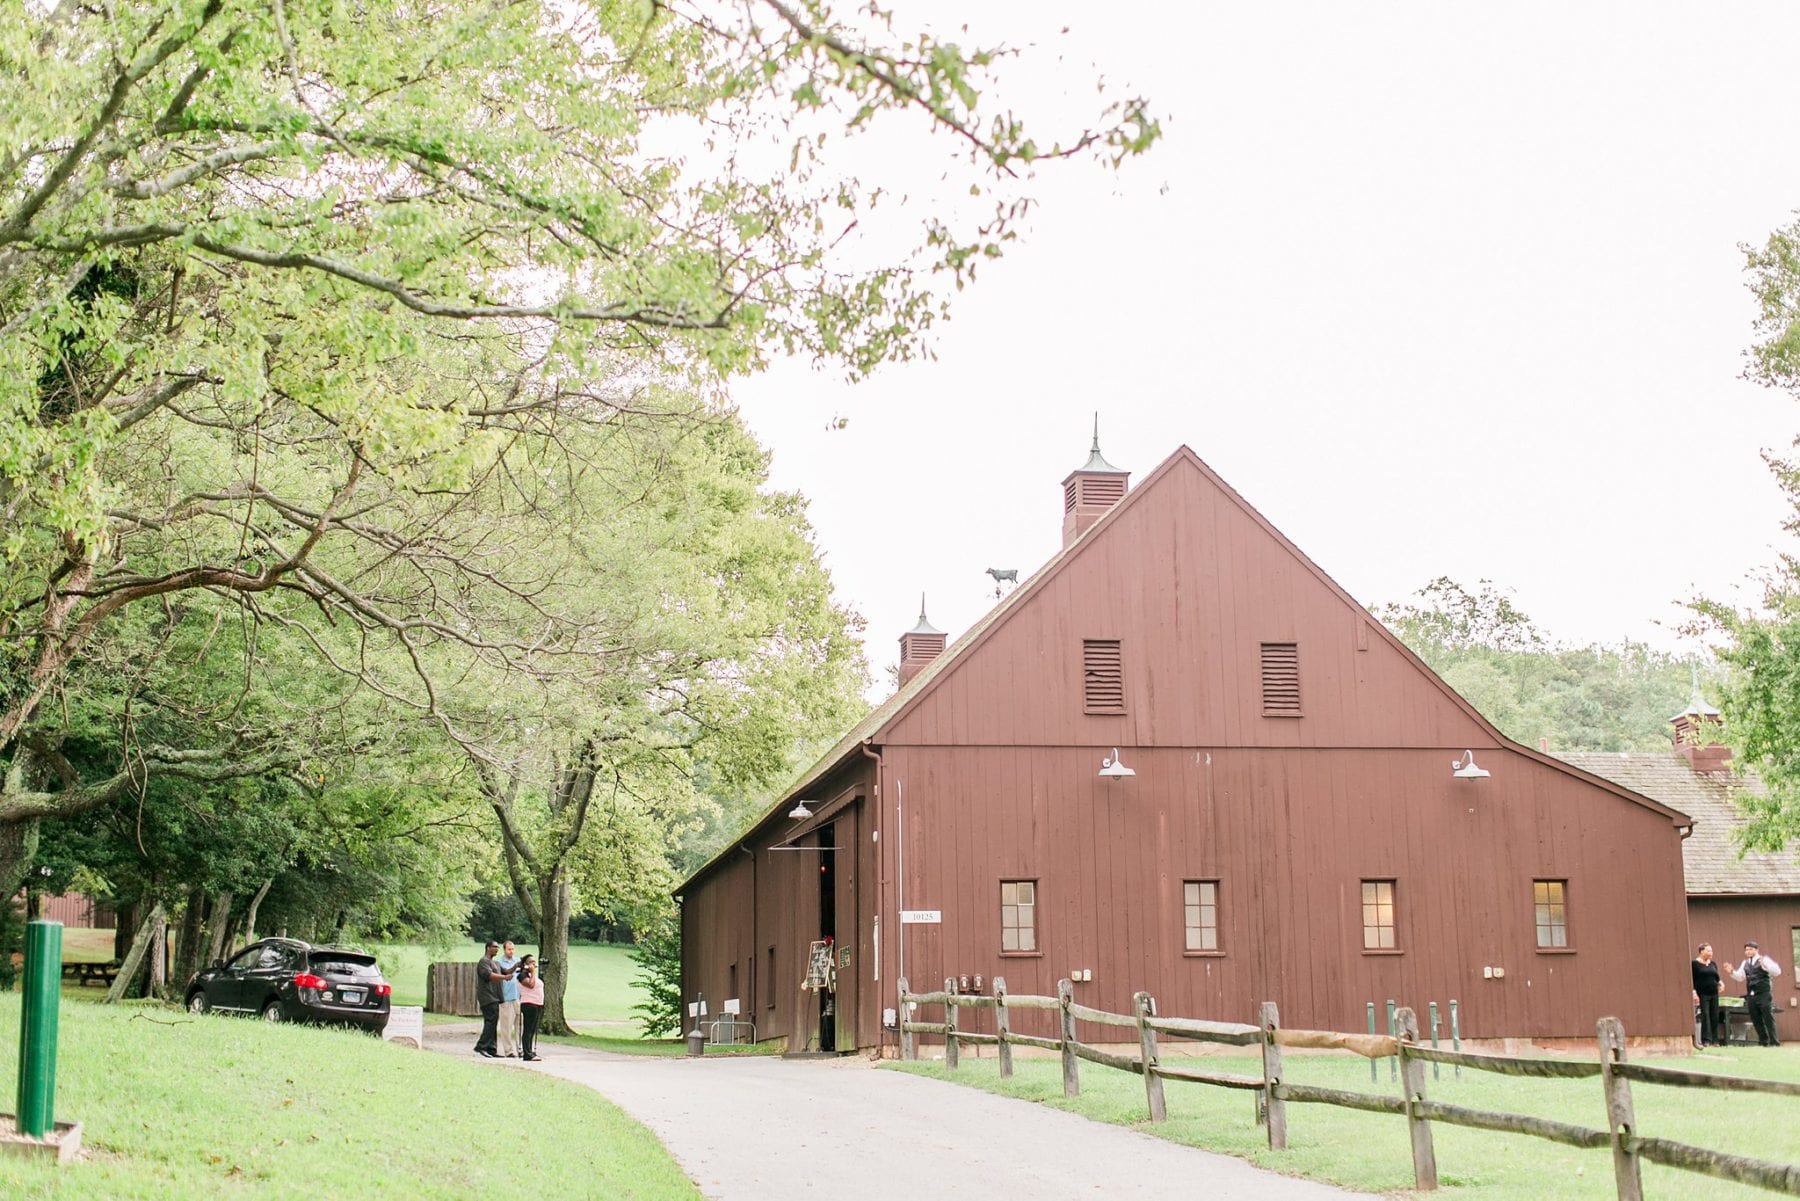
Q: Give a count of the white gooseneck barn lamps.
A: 3